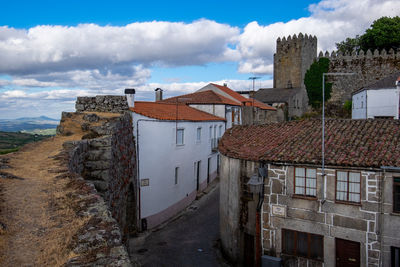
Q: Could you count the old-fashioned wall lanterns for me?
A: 1